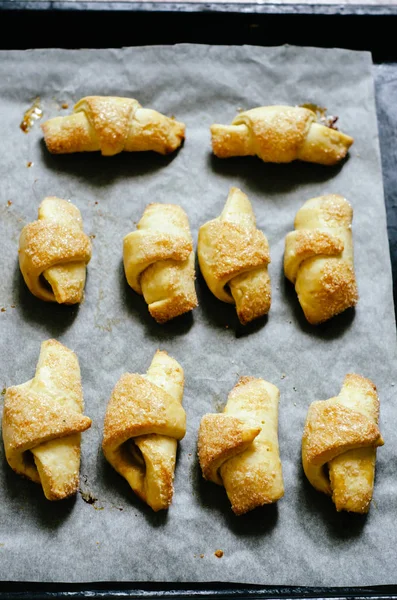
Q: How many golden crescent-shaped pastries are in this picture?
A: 10